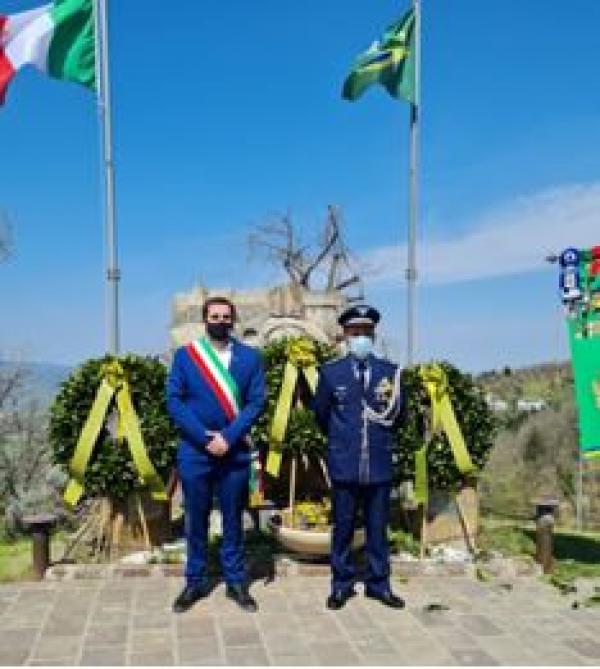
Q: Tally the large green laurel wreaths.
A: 3